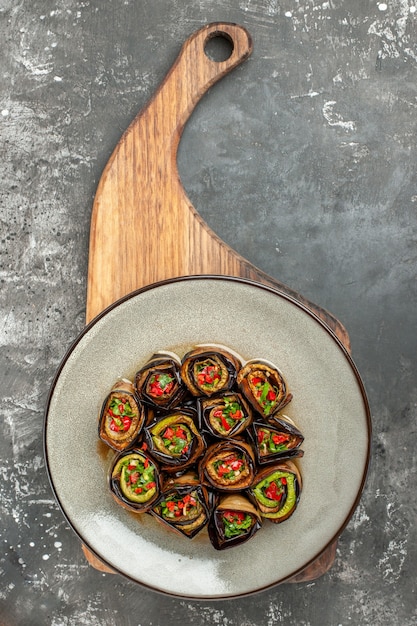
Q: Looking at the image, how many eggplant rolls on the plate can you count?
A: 12